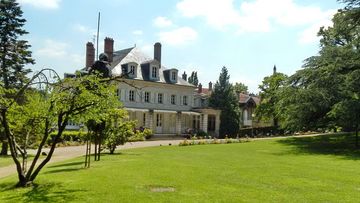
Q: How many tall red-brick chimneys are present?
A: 3